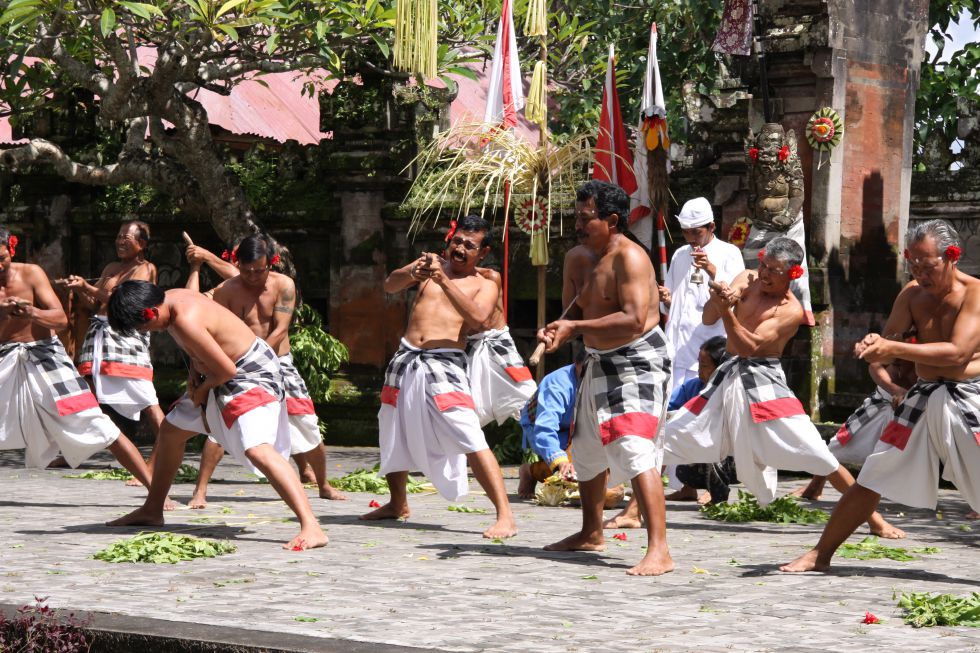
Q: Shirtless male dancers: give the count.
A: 11